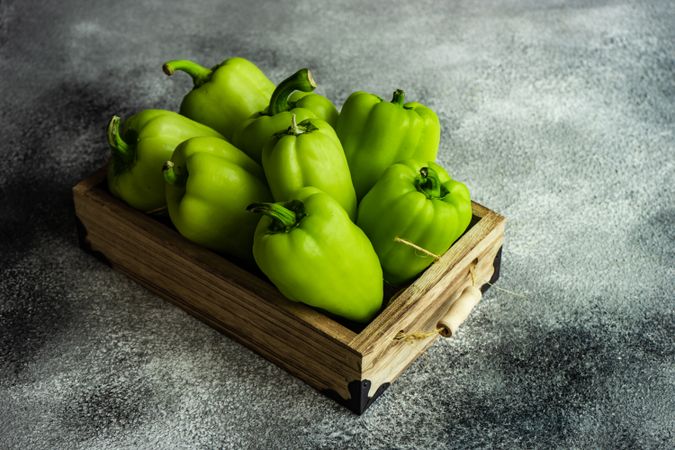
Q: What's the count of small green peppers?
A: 8